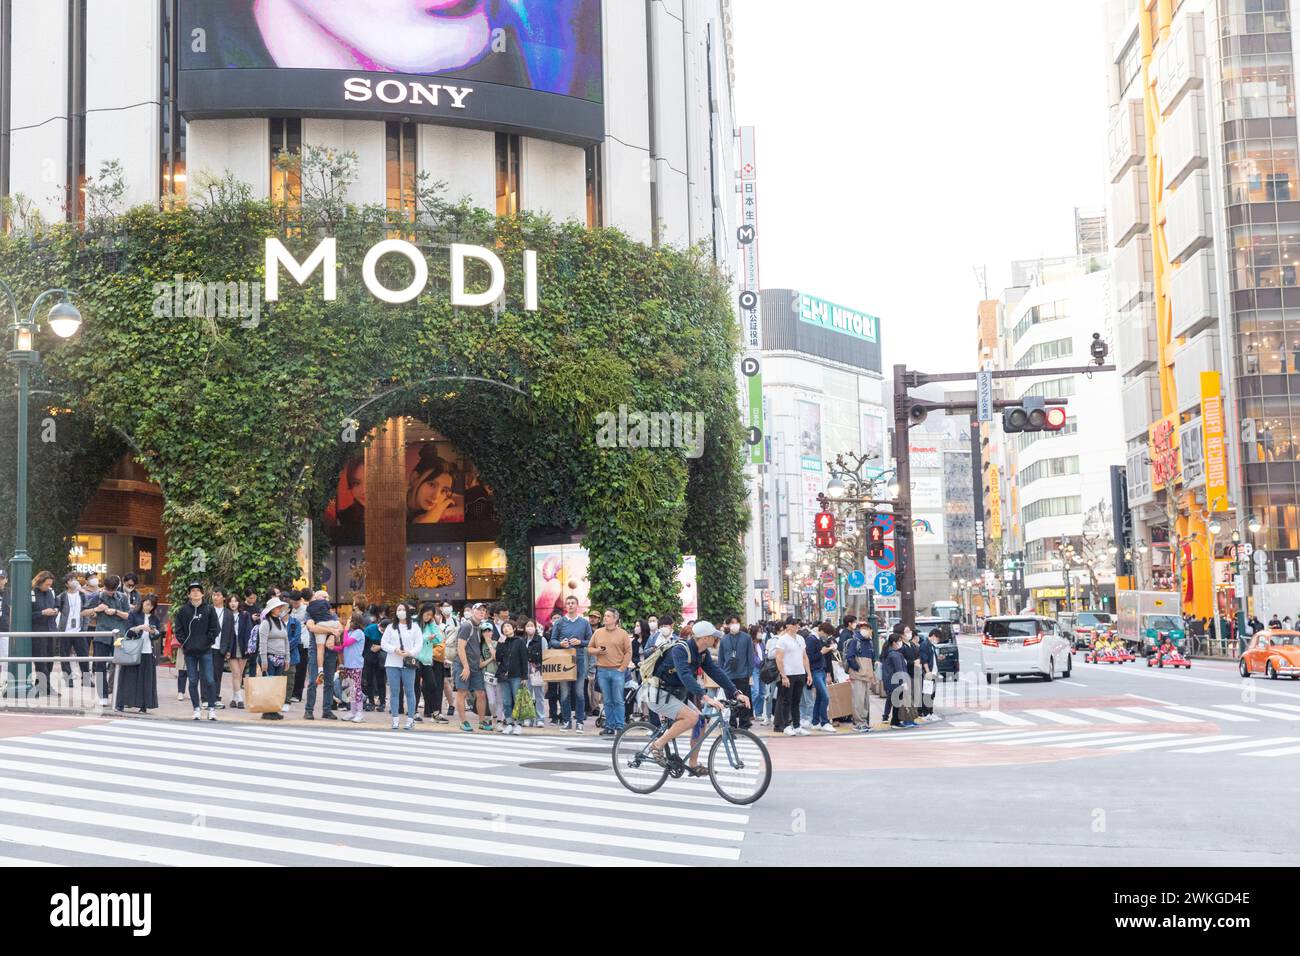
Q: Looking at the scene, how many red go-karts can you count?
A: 3